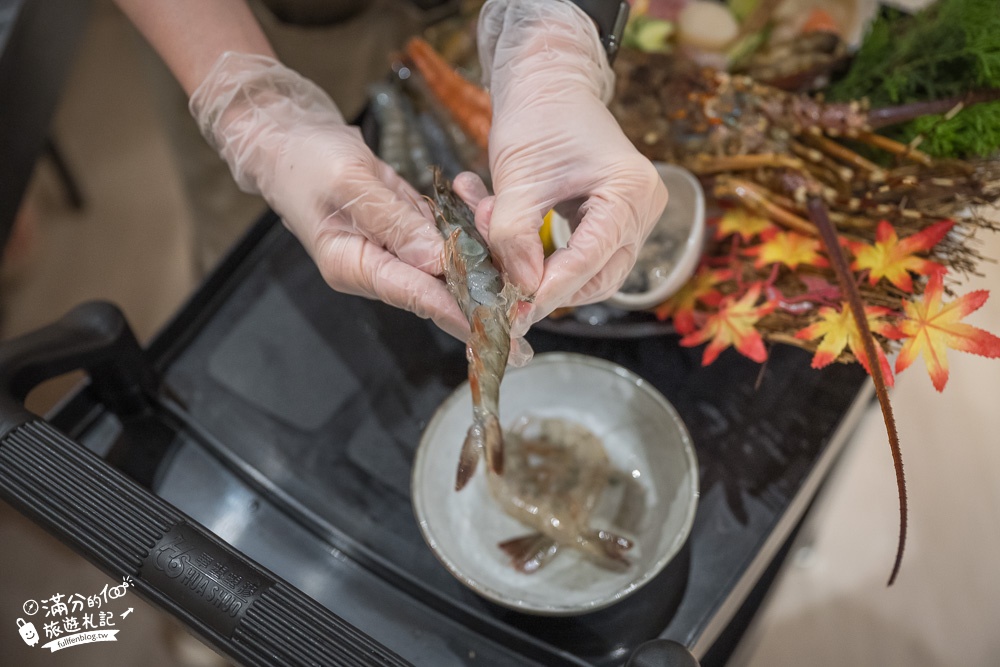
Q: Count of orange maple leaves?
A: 7